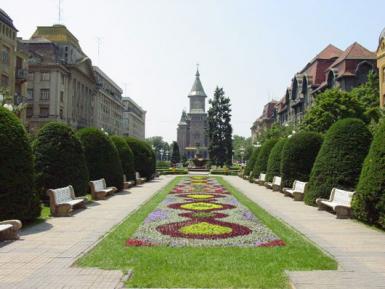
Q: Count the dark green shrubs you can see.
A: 11